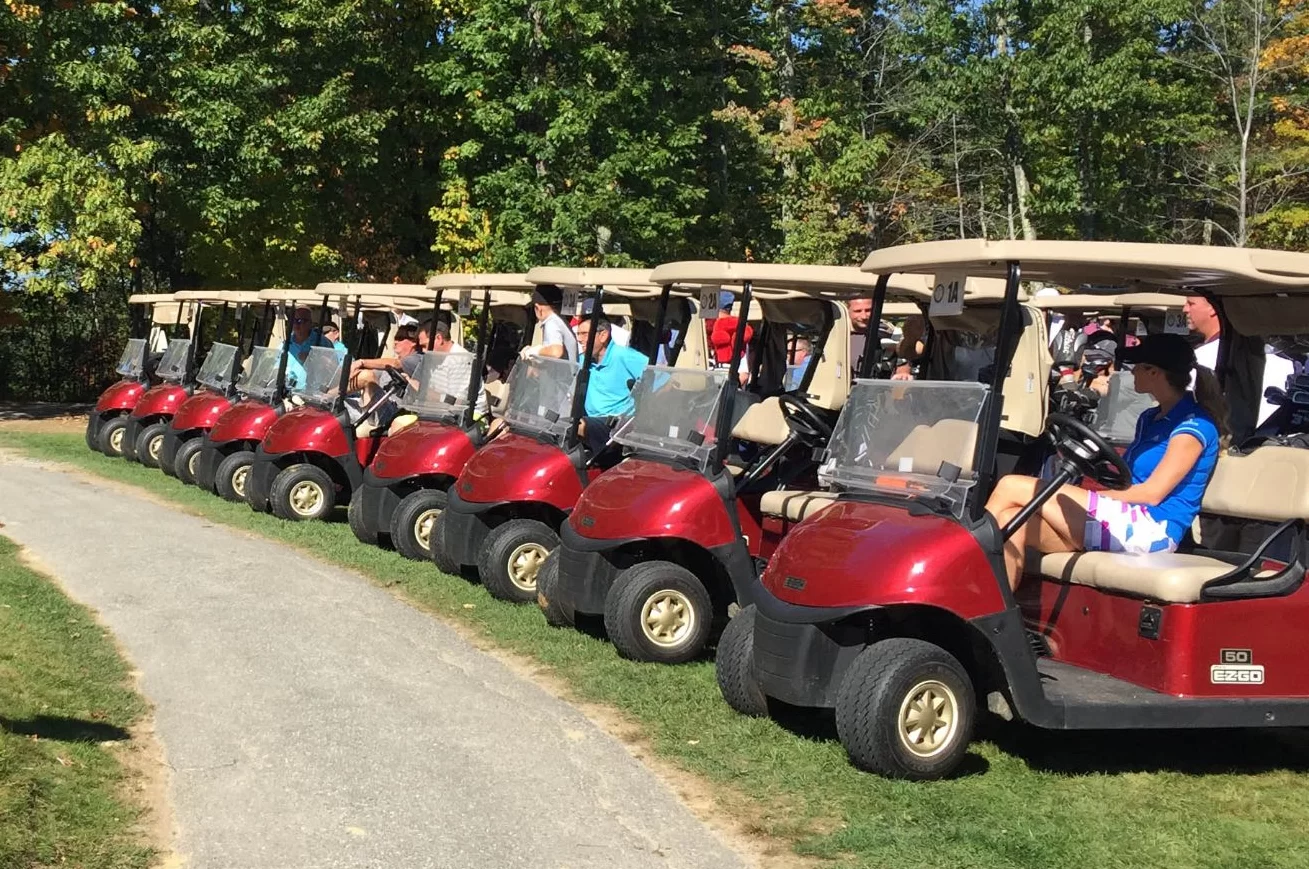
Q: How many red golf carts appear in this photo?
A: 9